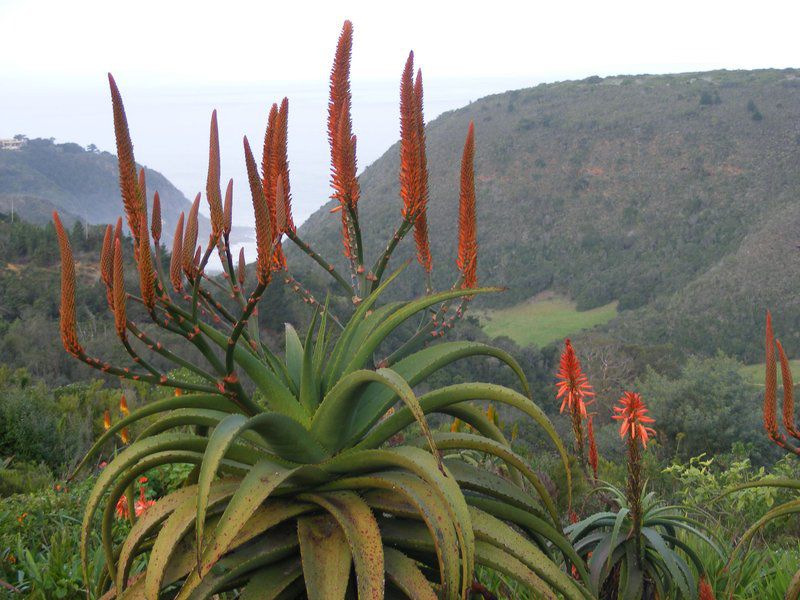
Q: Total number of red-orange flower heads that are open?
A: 2